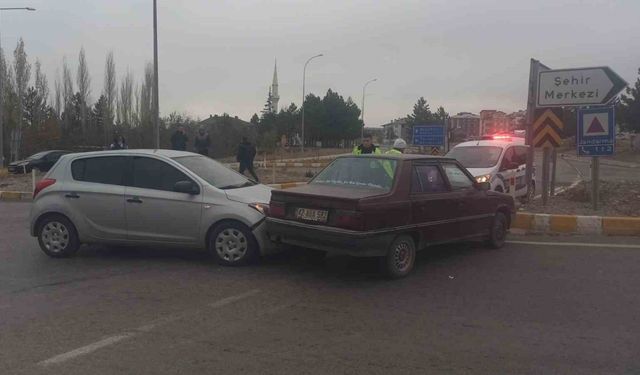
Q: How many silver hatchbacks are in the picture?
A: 1